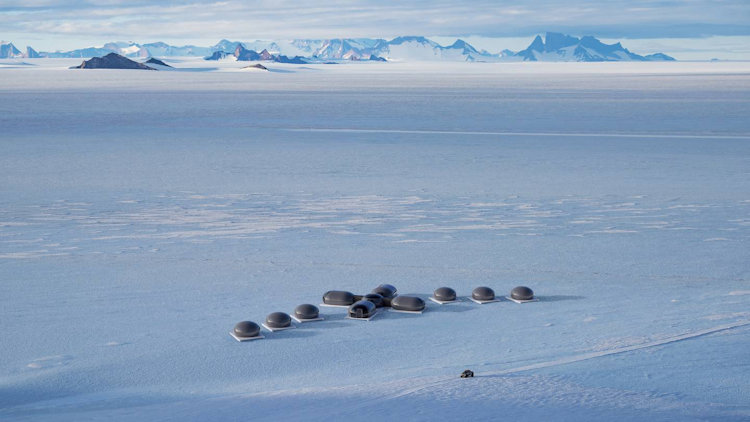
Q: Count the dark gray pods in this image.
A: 11